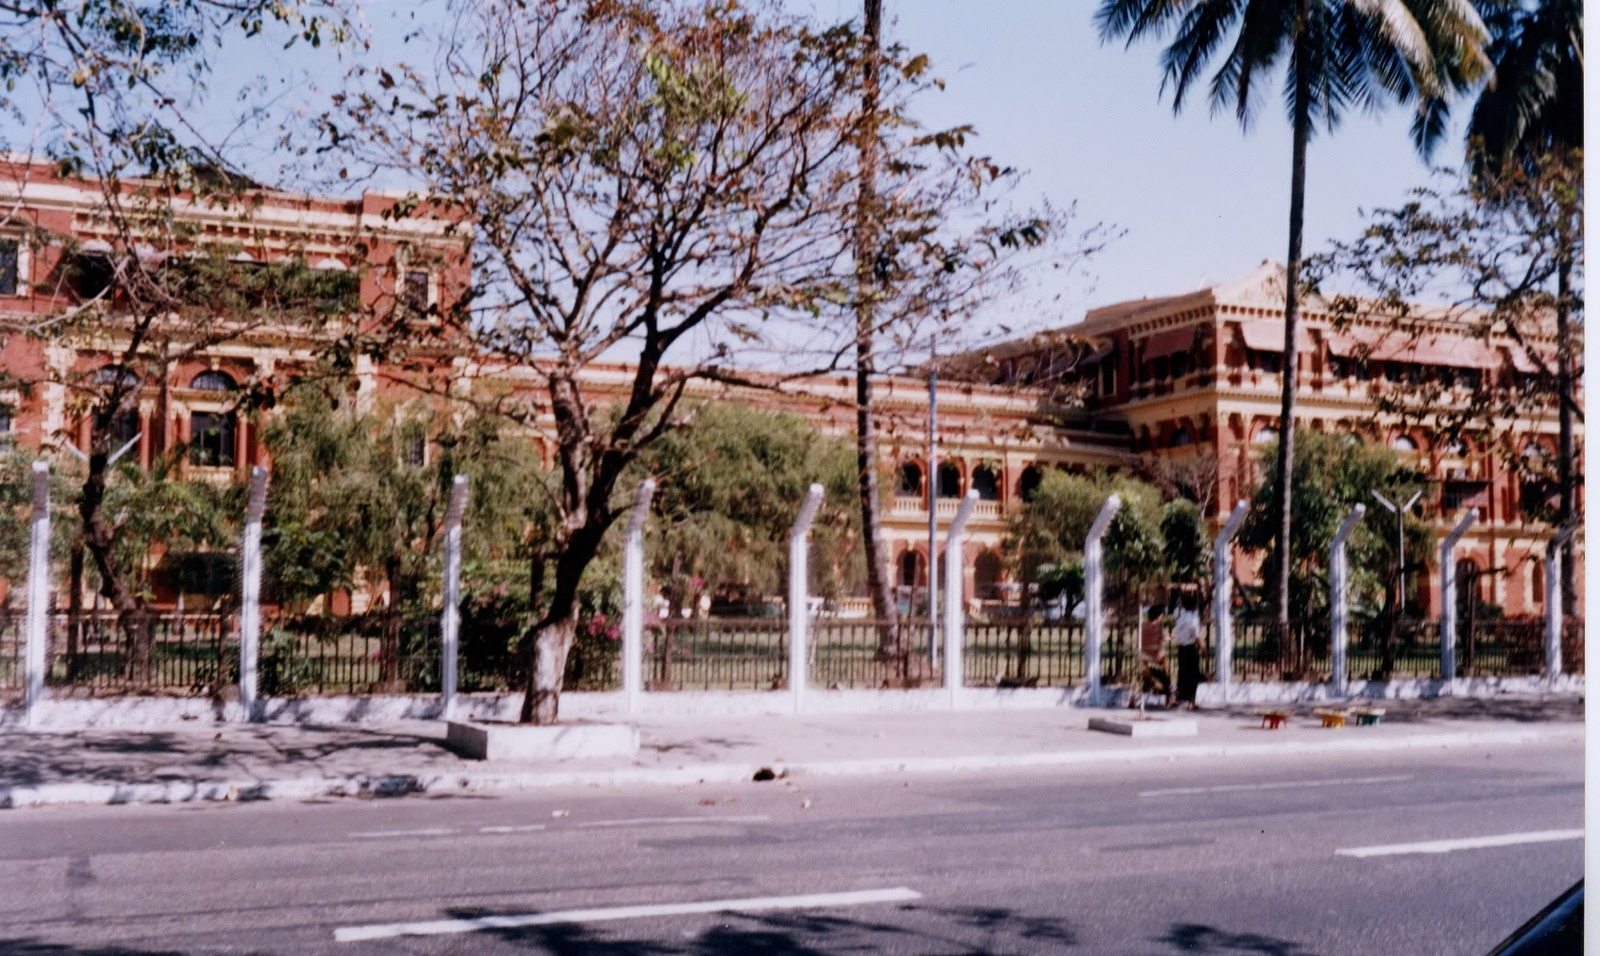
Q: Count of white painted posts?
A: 11